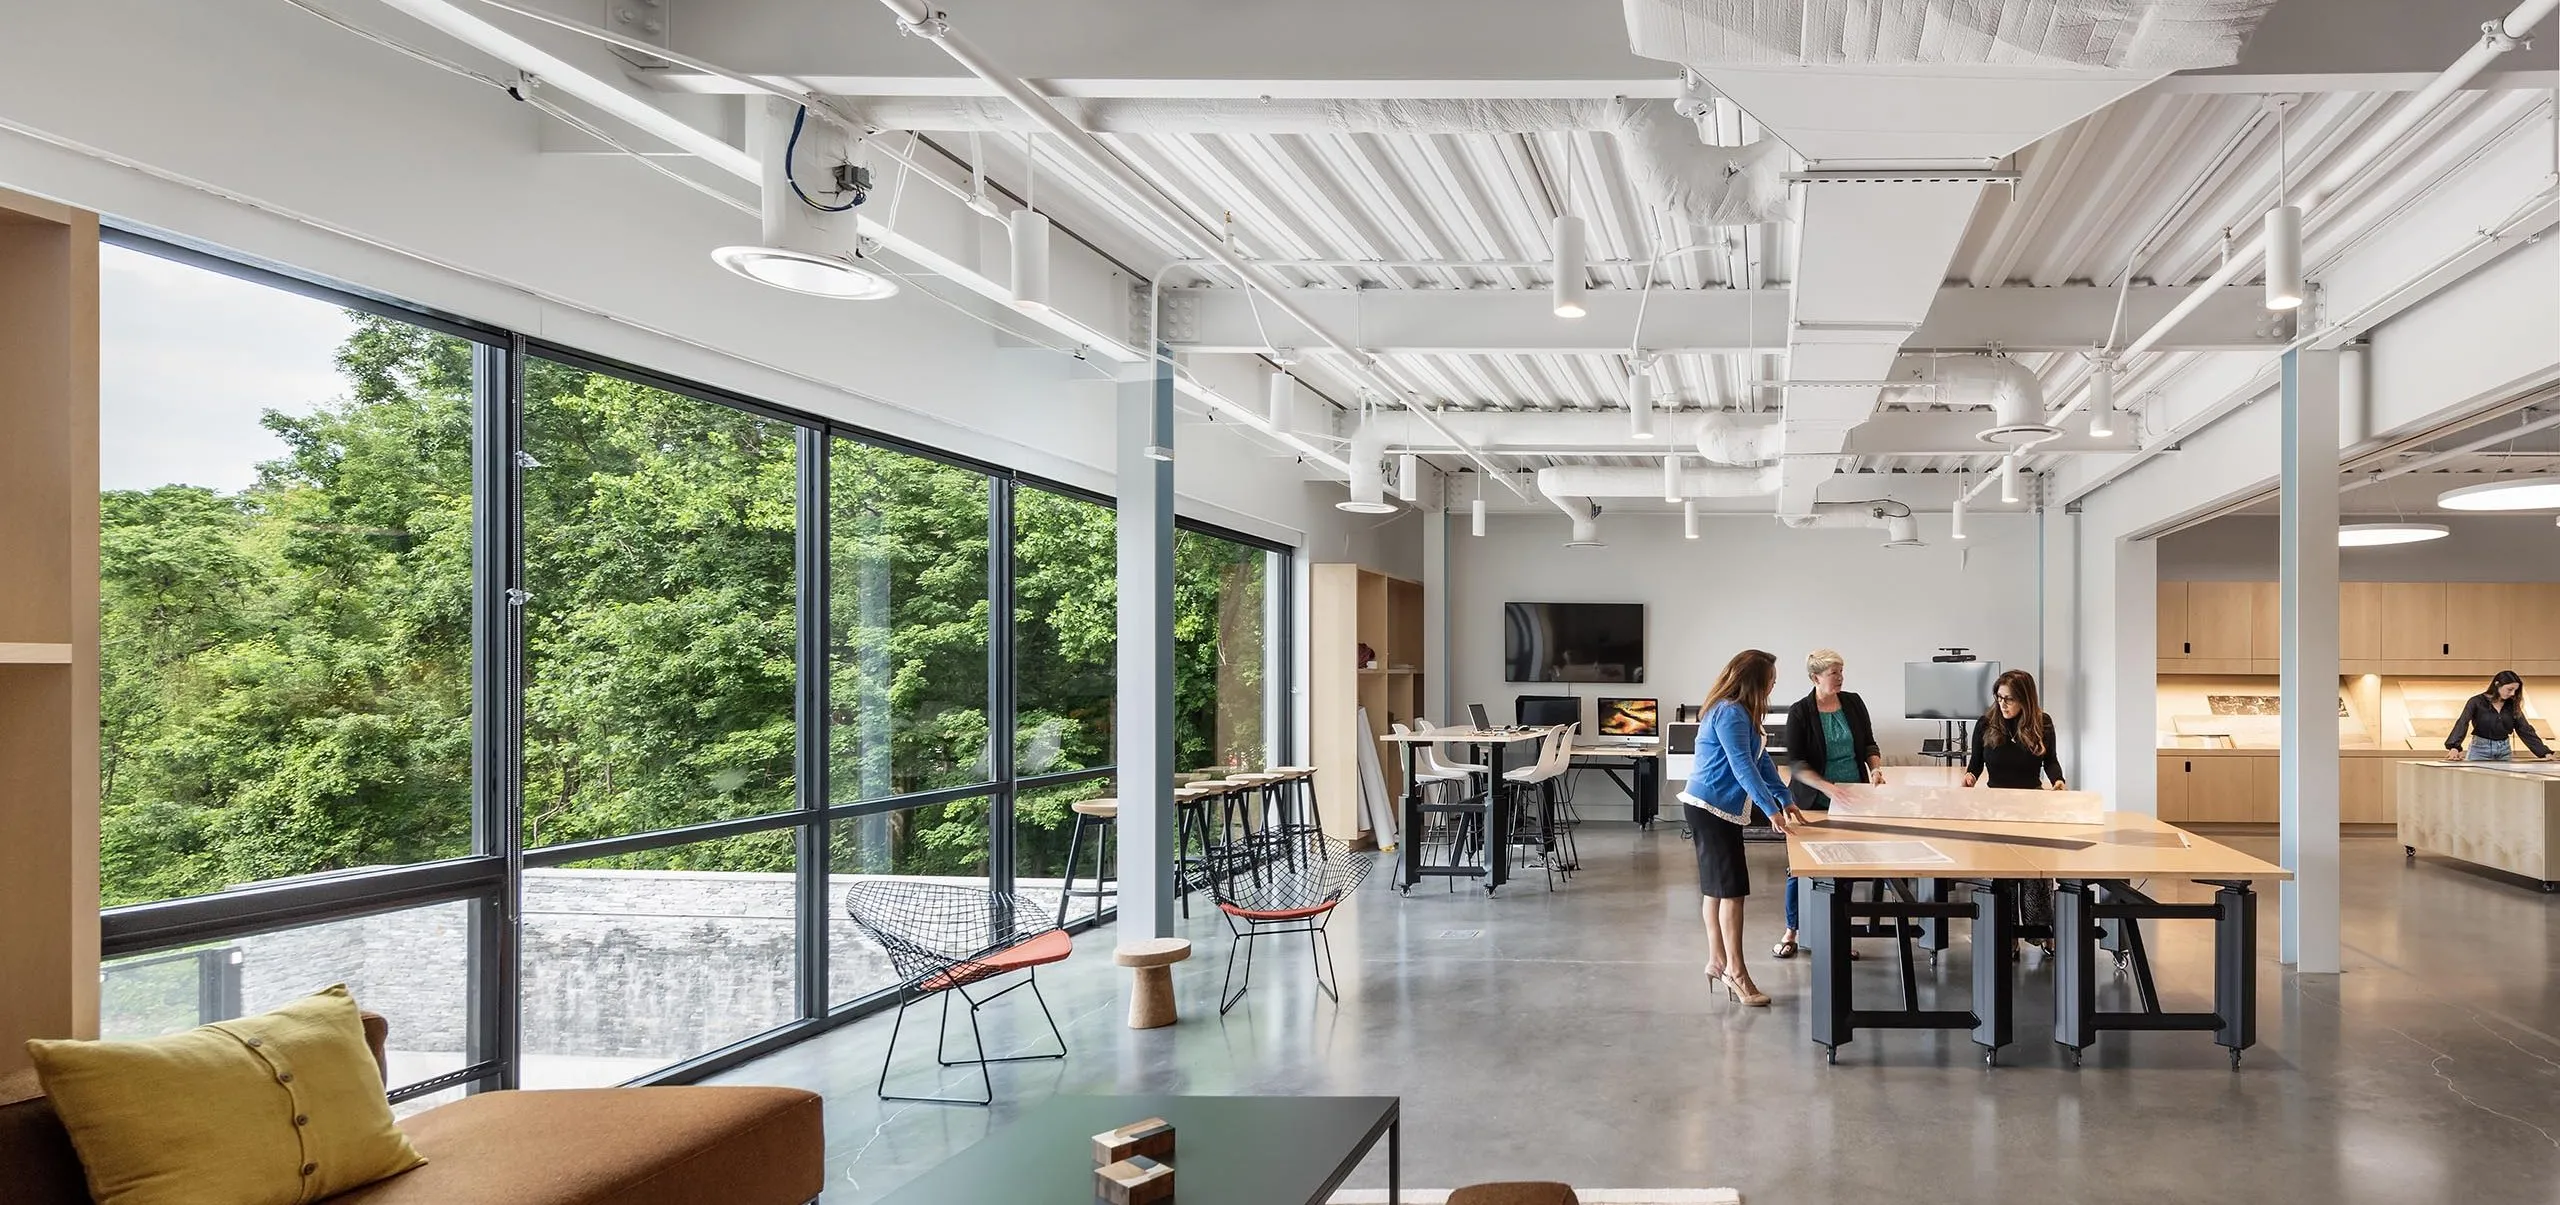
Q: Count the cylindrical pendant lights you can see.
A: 12